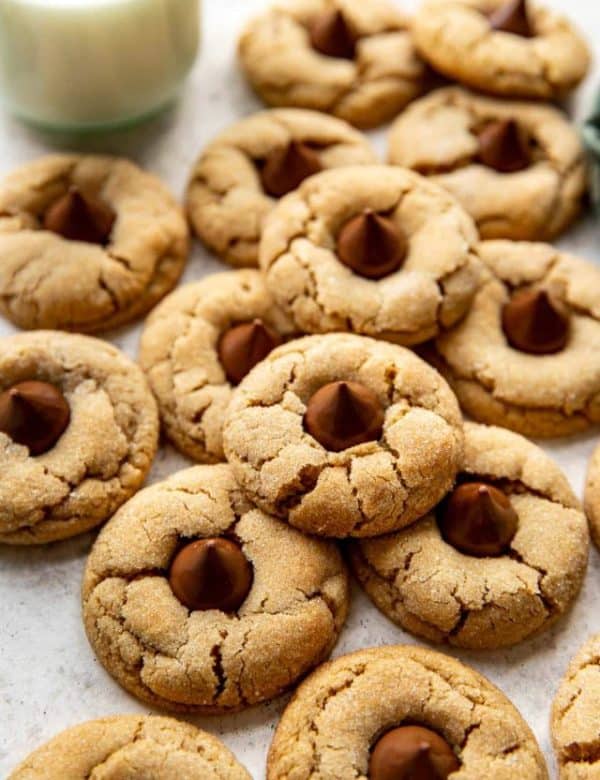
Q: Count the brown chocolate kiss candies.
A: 13